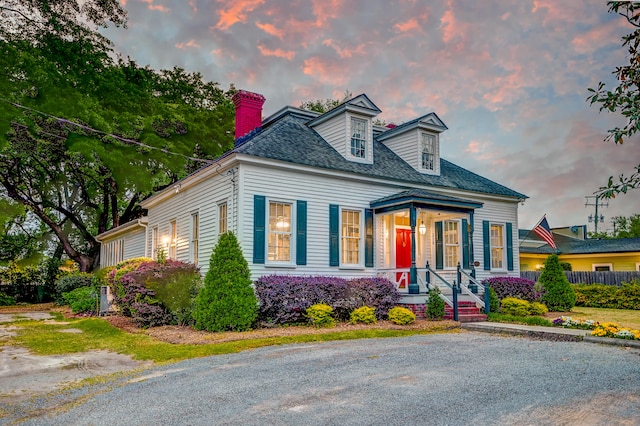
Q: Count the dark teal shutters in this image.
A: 8